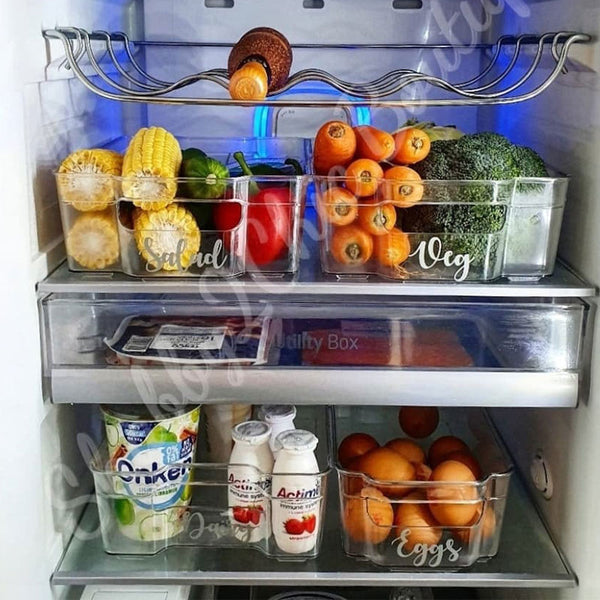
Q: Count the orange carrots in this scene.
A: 9